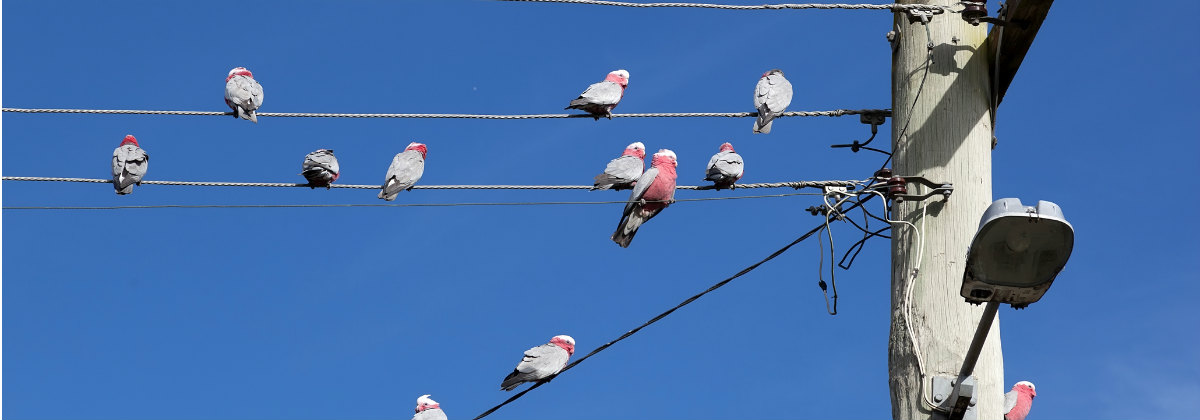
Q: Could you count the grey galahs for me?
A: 12